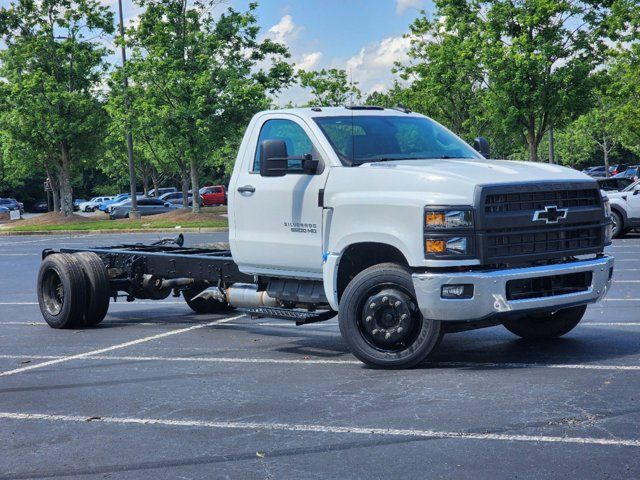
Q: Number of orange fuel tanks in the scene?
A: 0